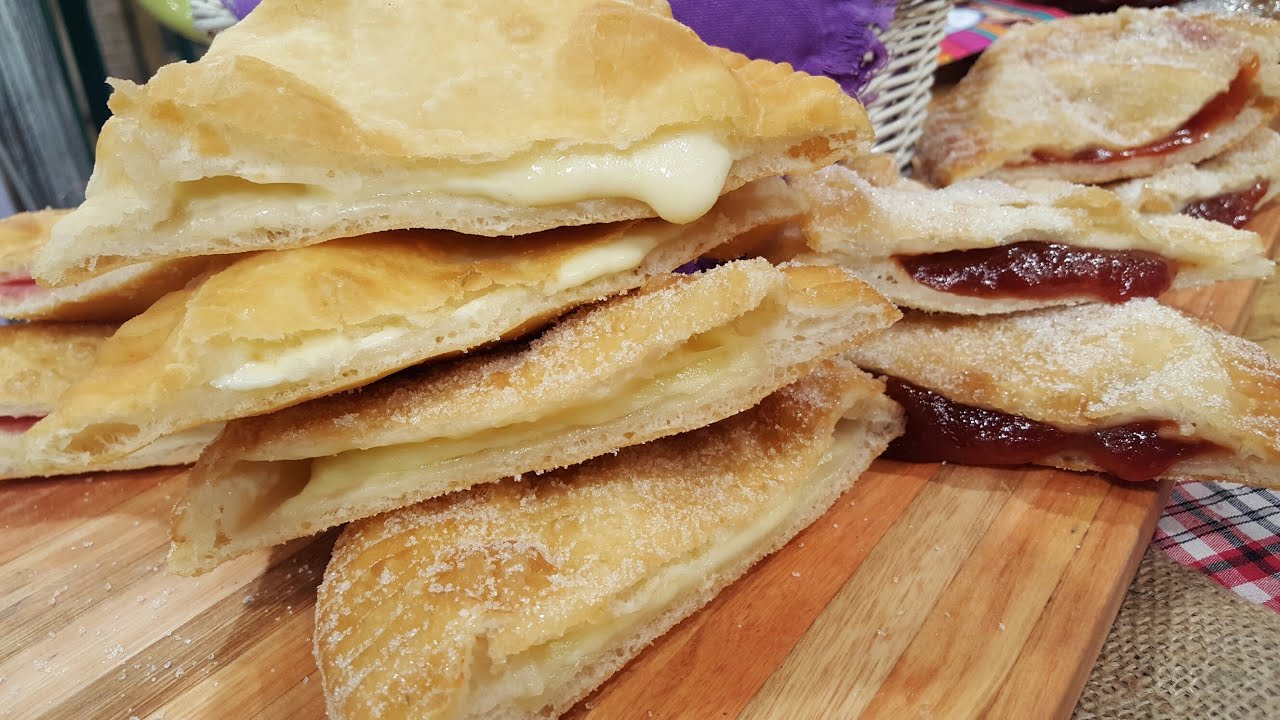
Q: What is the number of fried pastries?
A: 10